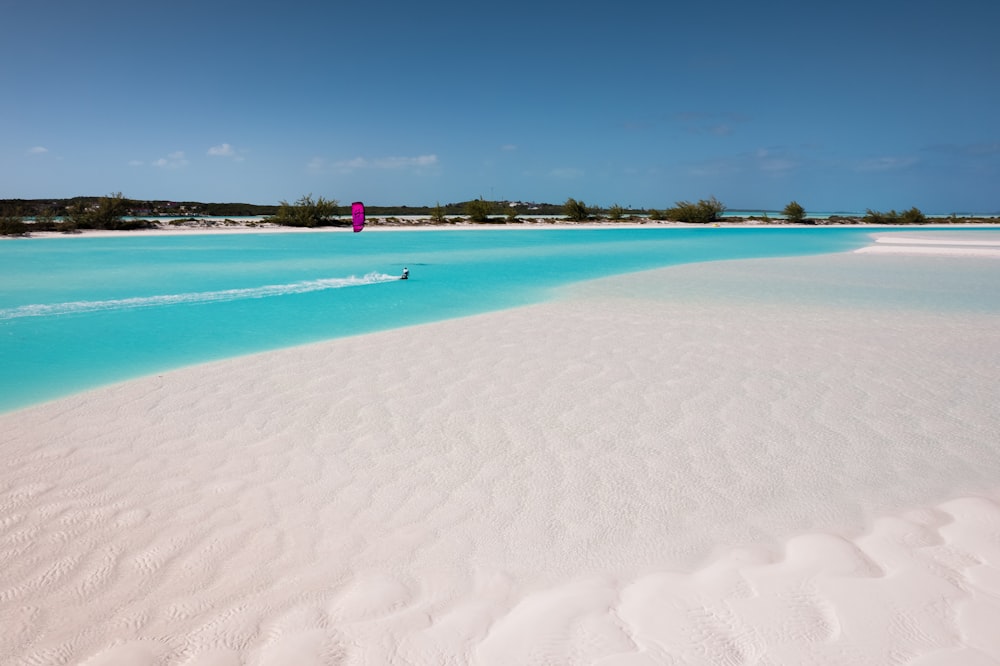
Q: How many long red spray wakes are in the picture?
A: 0